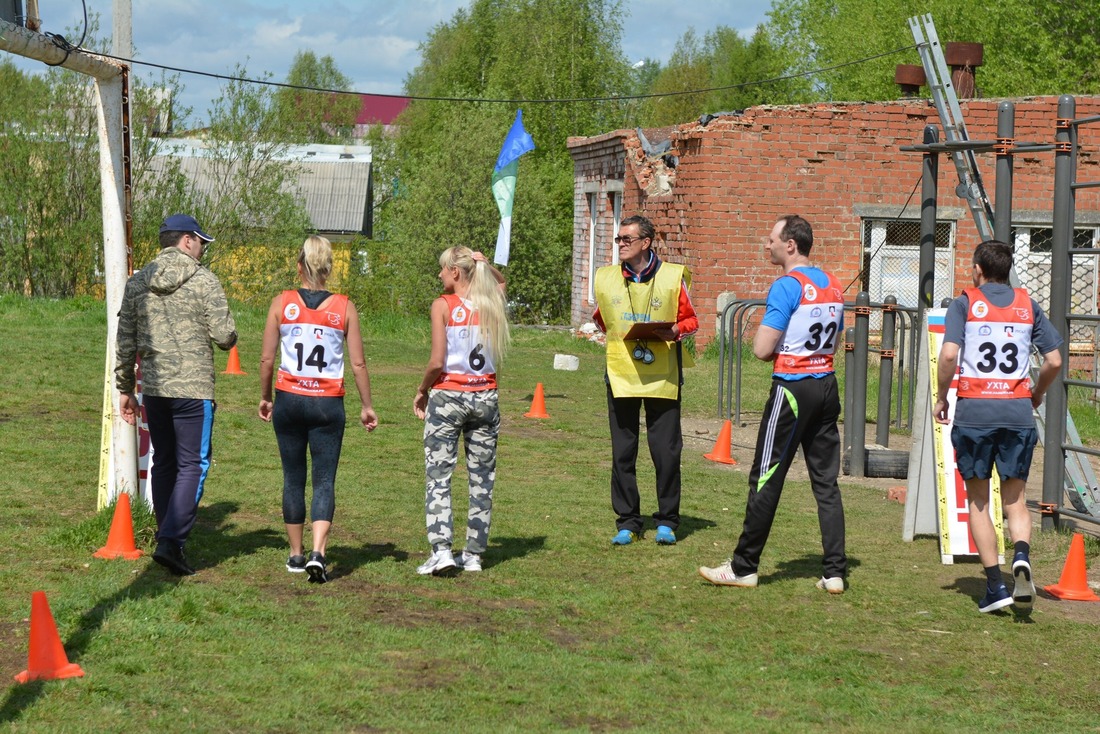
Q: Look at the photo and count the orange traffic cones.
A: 6